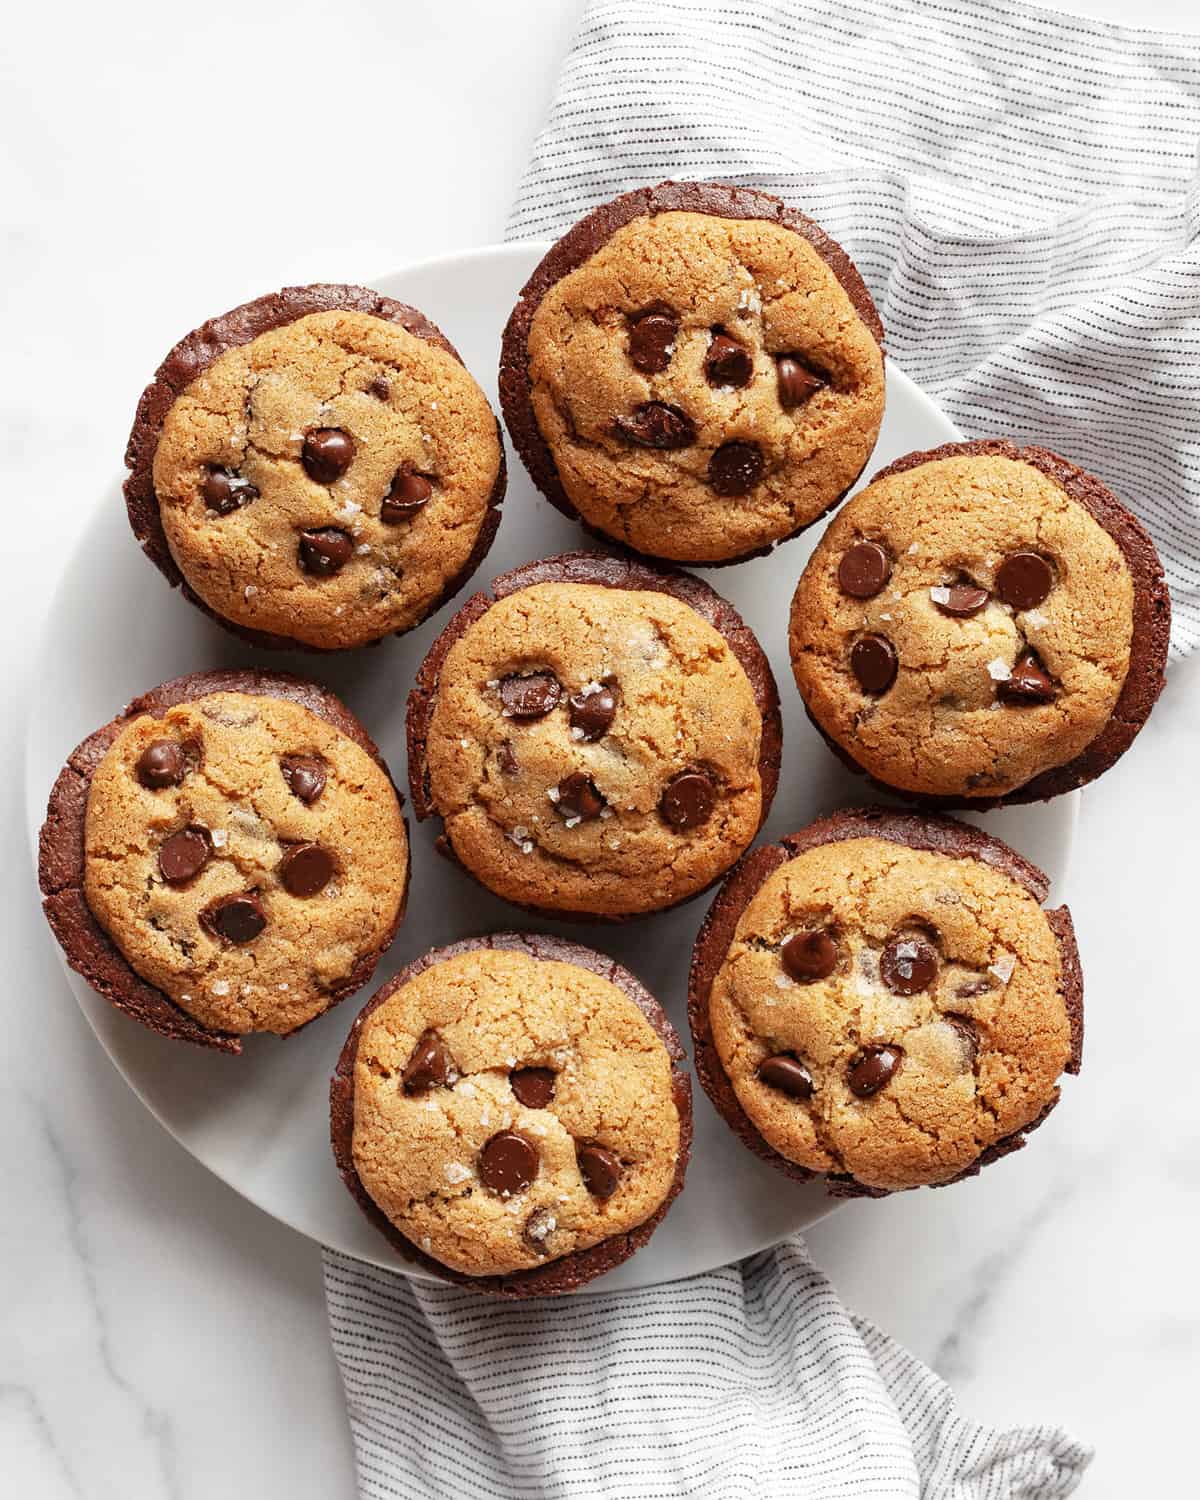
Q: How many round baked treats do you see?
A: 7